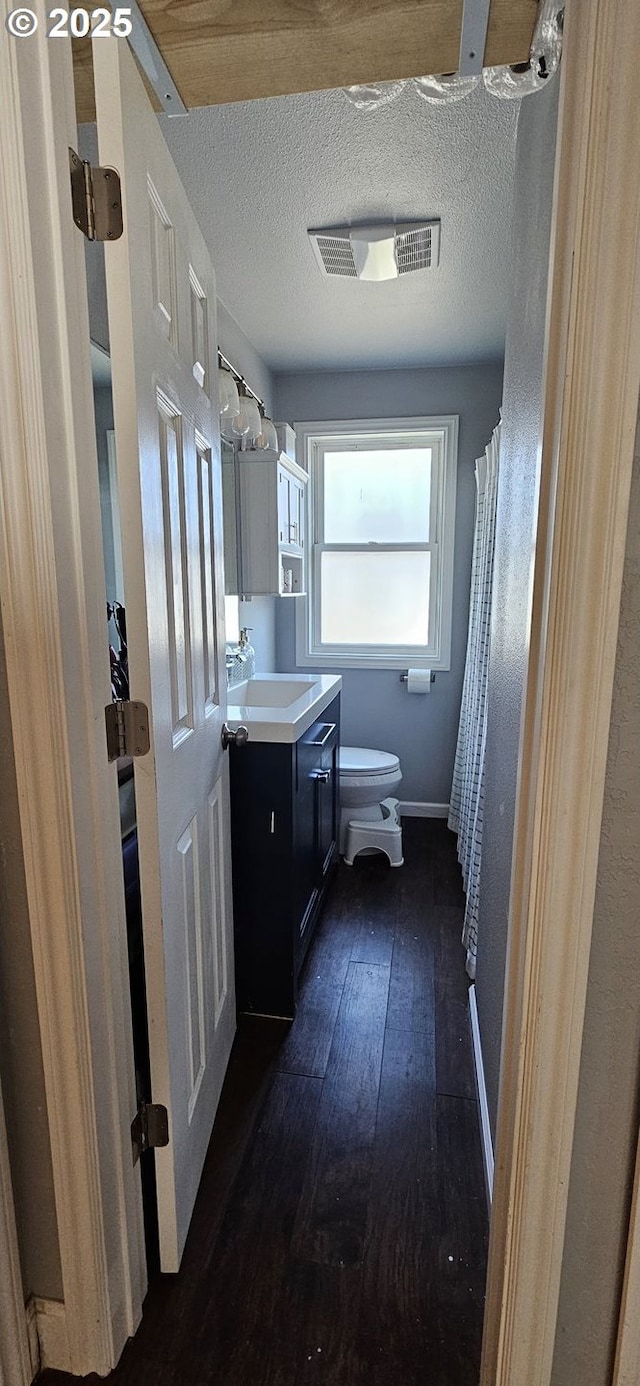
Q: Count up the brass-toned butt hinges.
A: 3